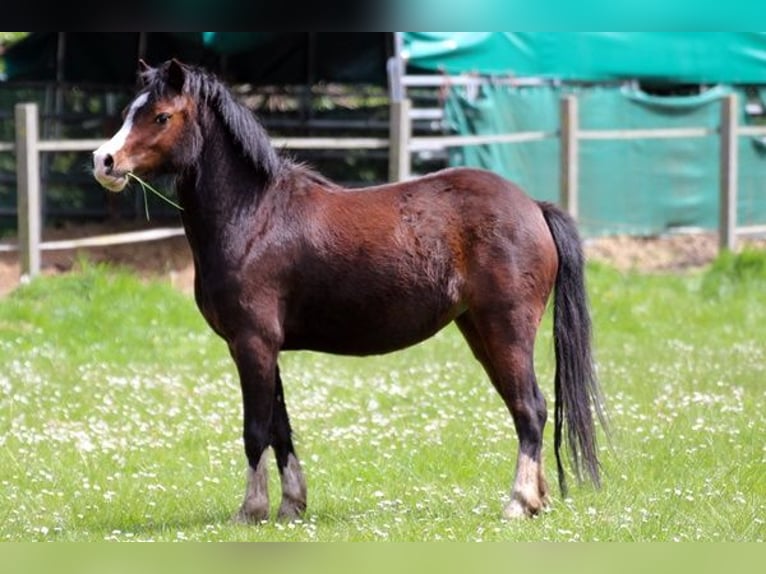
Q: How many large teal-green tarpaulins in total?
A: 2